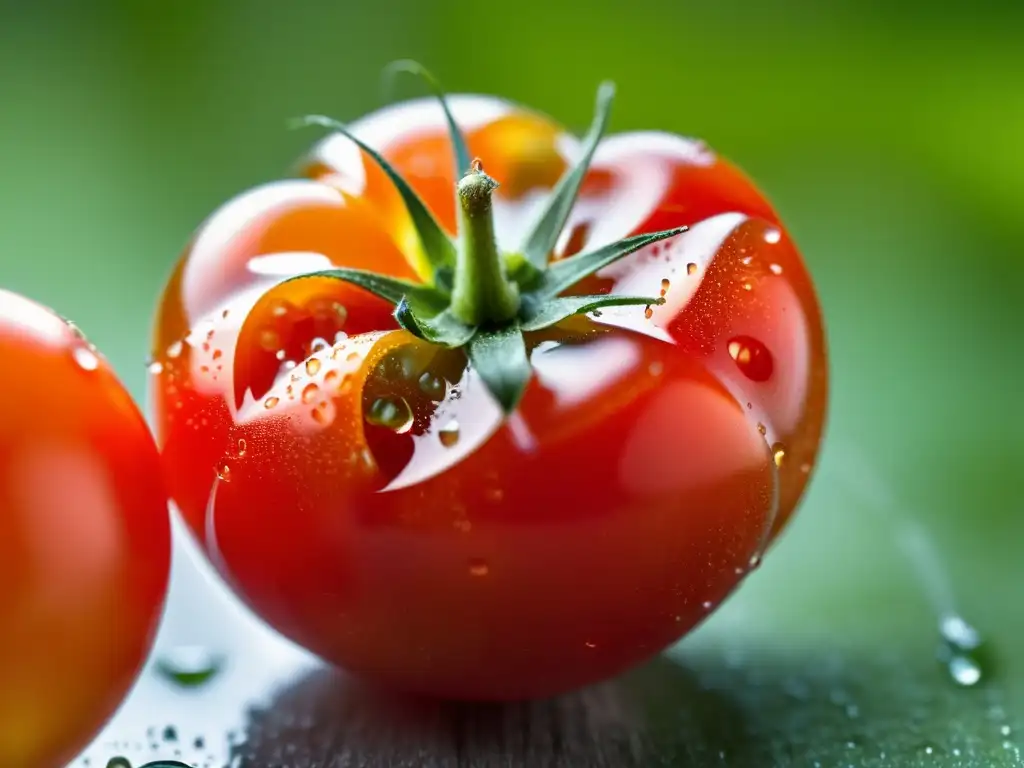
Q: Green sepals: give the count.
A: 8